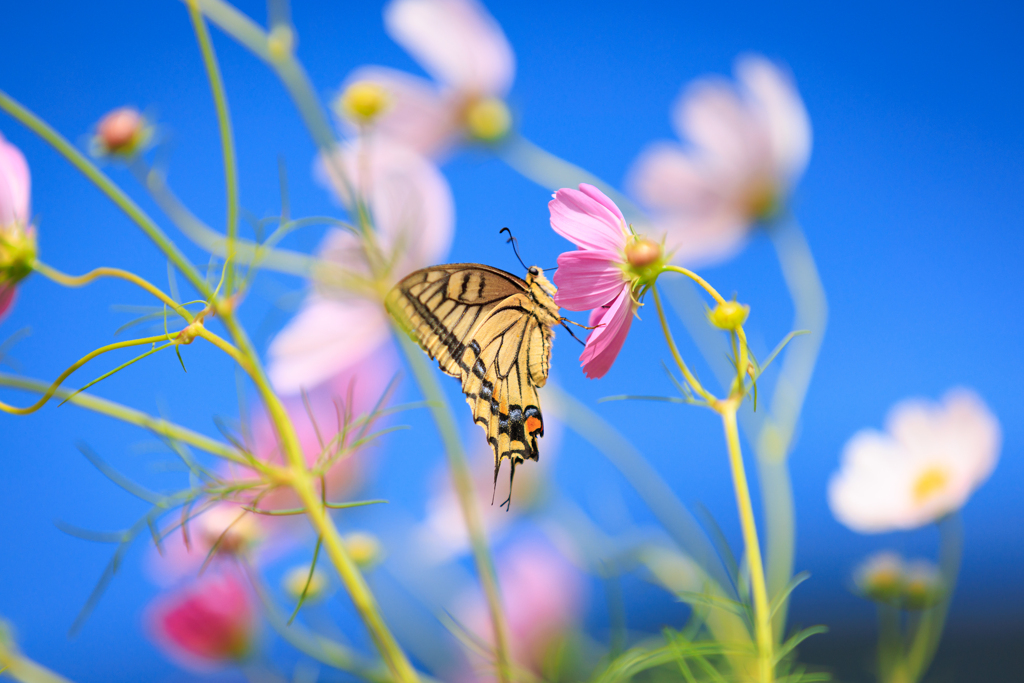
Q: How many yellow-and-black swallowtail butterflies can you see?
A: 1